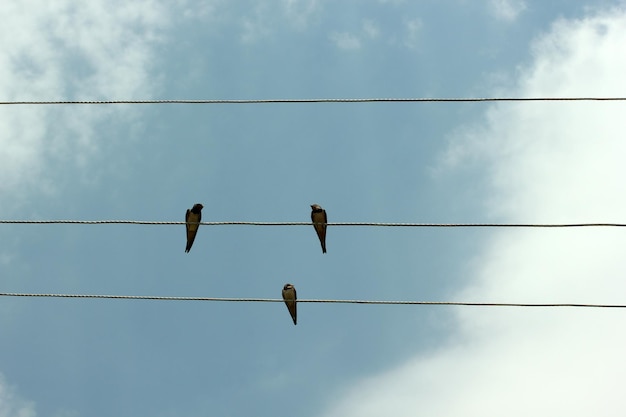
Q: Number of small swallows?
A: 3